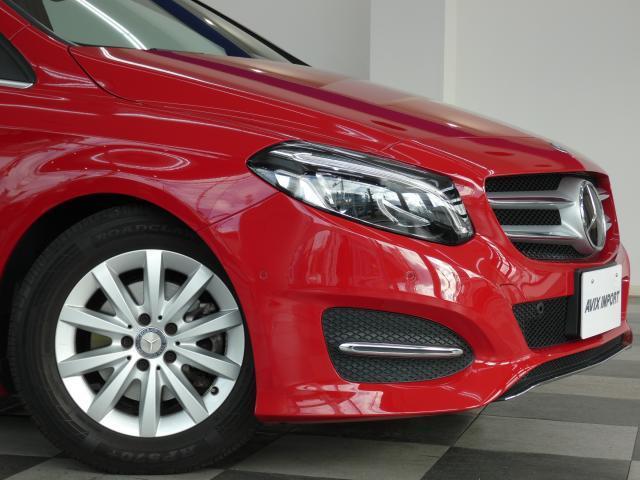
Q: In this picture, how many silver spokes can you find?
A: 10